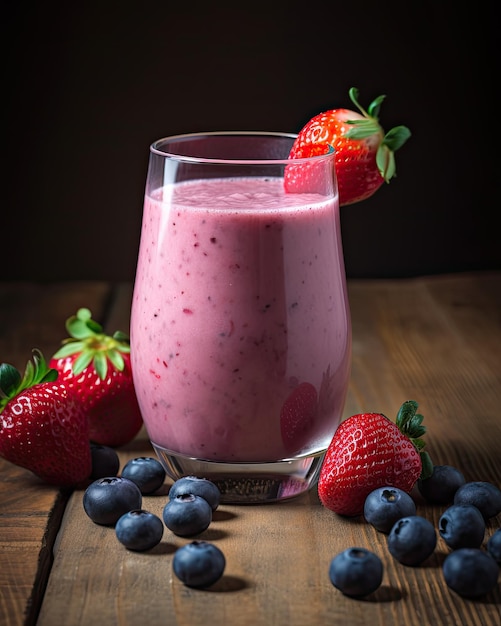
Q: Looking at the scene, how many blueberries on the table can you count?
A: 15